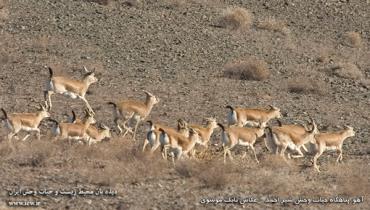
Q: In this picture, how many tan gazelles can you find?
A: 13